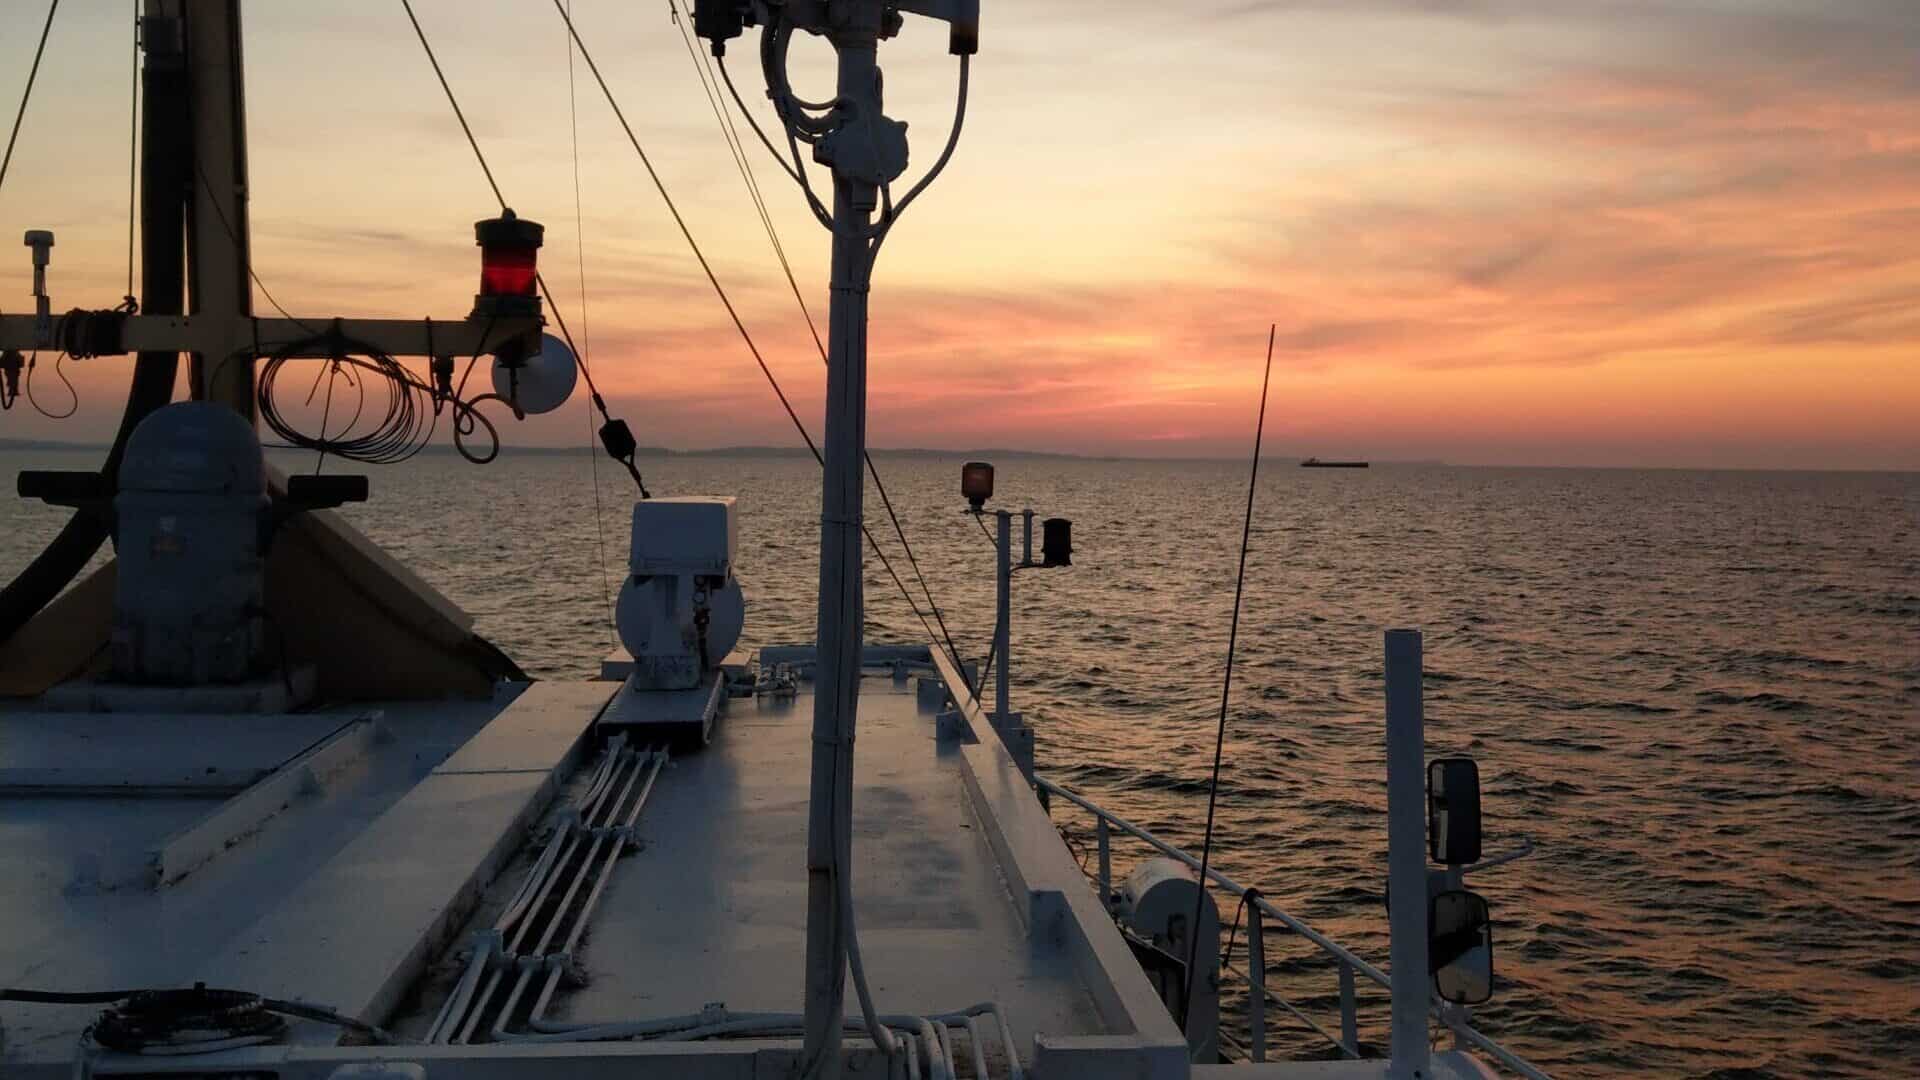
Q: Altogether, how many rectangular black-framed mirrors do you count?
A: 2